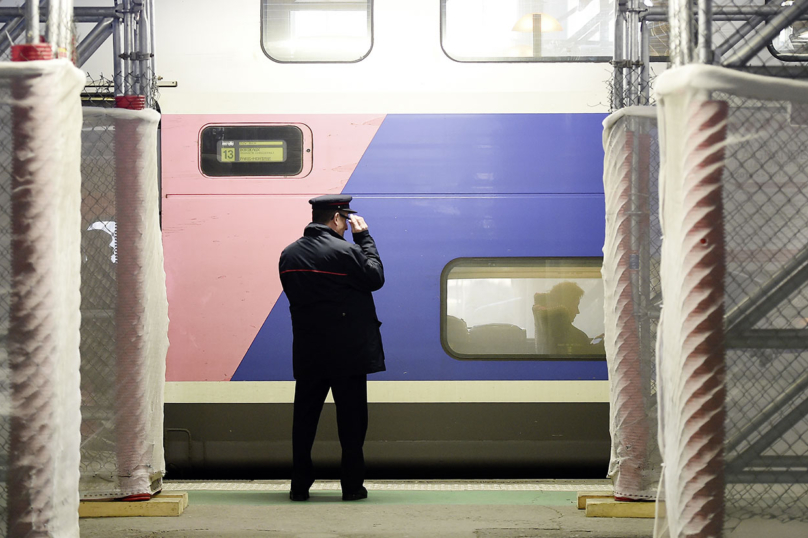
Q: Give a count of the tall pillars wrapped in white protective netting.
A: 4